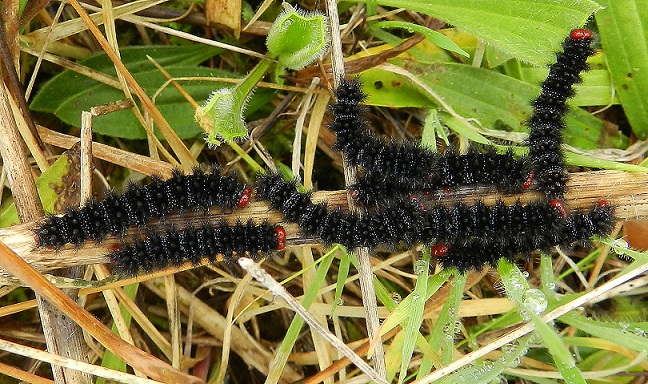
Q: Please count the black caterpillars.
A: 8